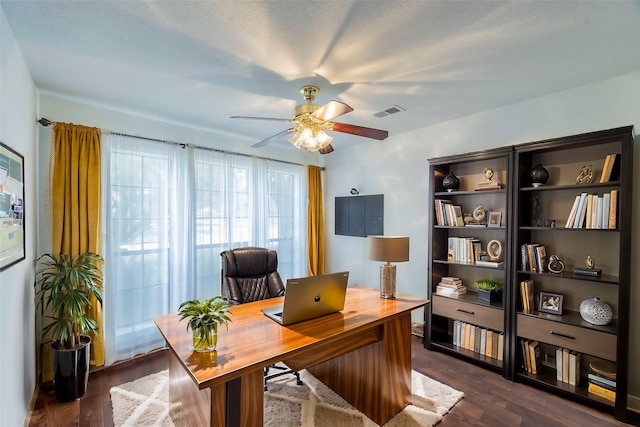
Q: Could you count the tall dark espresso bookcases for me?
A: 2